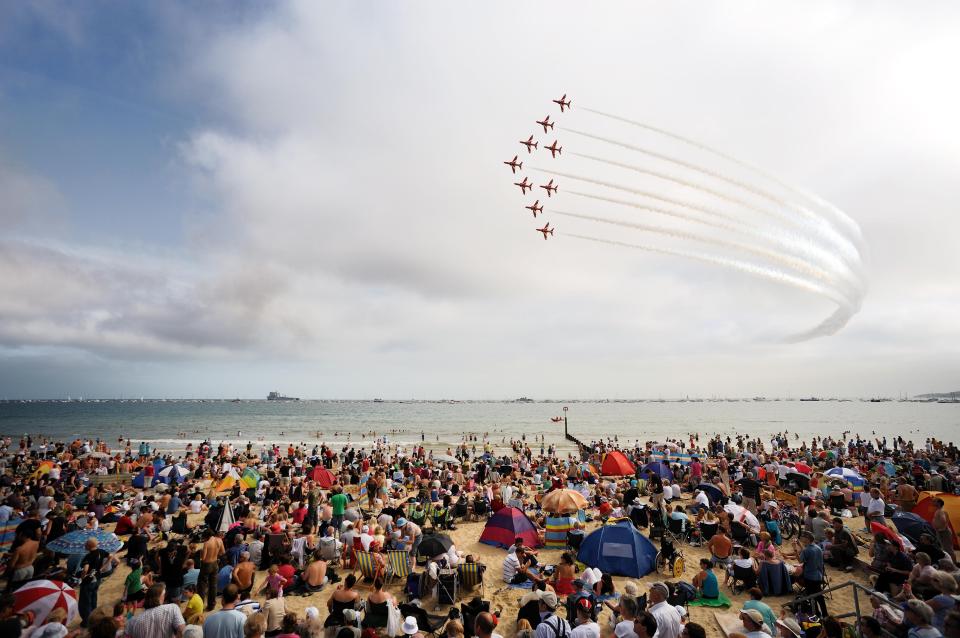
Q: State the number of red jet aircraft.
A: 9